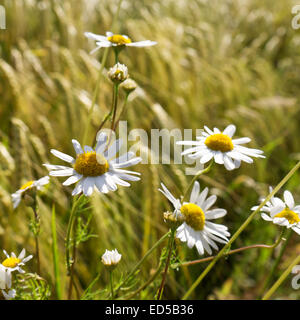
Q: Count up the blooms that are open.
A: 7